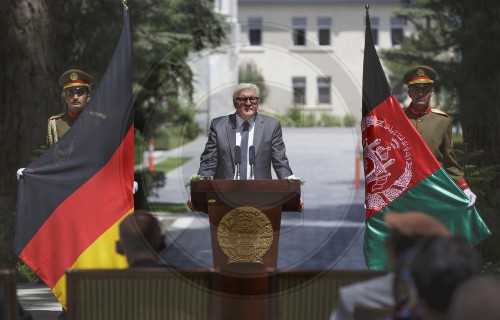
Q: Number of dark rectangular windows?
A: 7